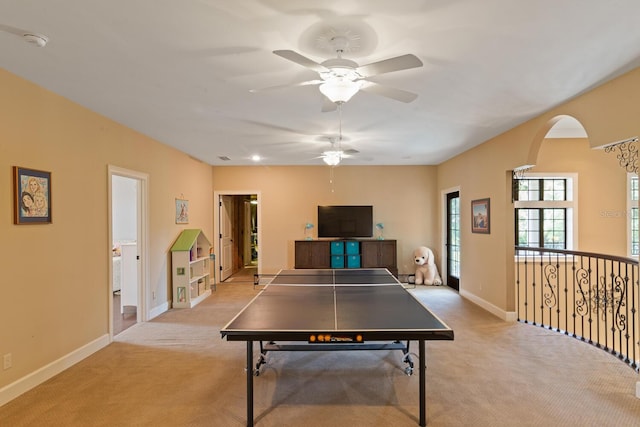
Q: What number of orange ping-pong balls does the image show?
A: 4